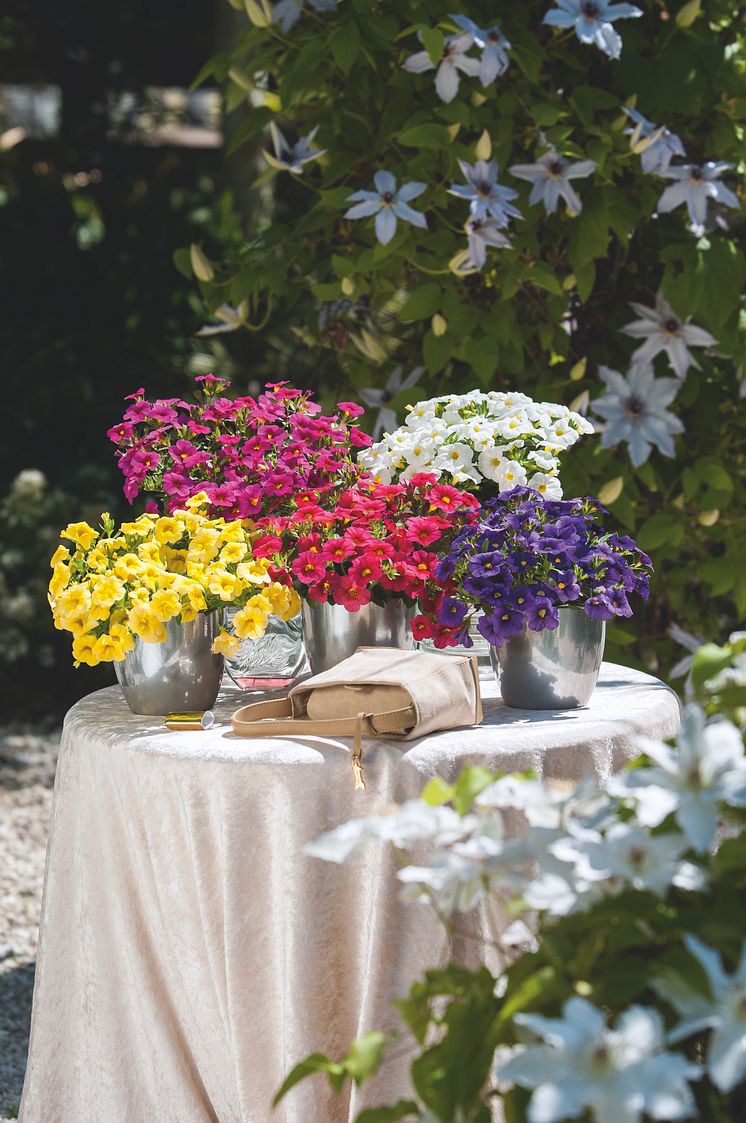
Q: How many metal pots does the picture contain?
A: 3